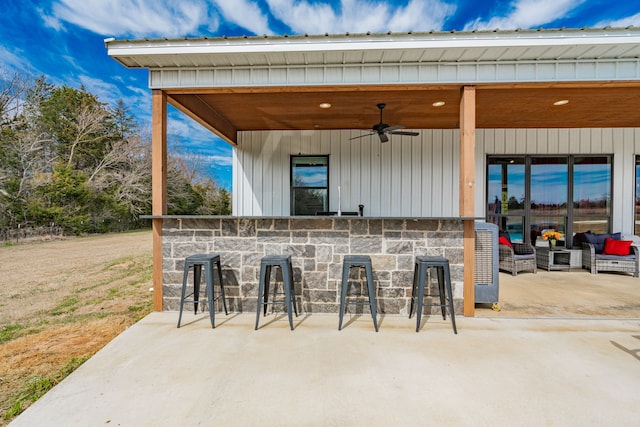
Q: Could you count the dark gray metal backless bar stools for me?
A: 4